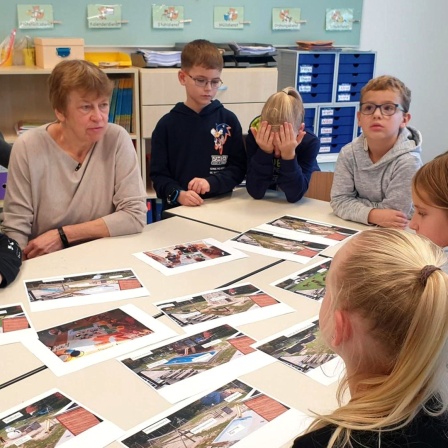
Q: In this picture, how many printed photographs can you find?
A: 12